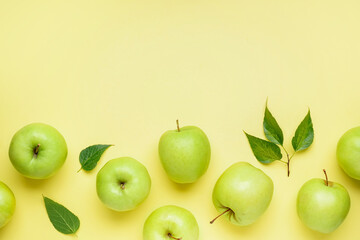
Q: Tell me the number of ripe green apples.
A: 8